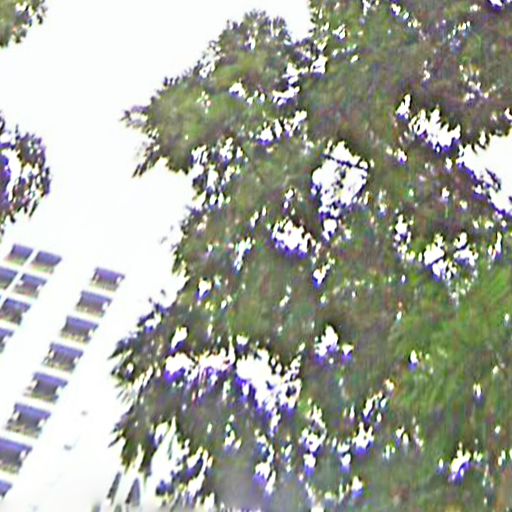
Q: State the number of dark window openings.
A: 14